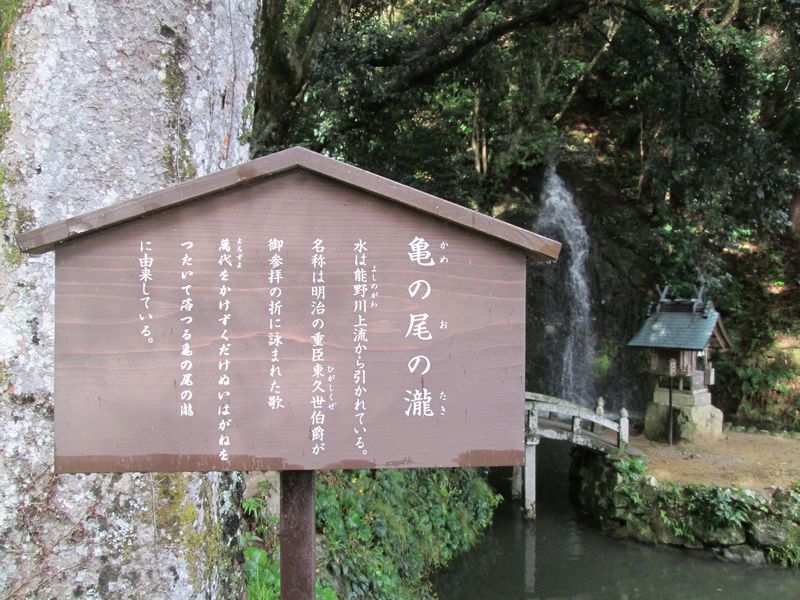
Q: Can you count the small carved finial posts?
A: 2